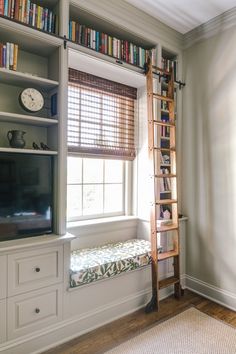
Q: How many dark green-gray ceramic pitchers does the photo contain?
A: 1